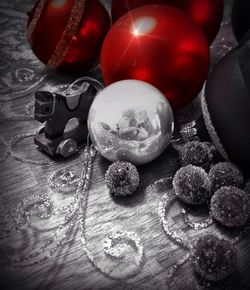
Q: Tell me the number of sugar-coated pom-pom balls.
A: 6